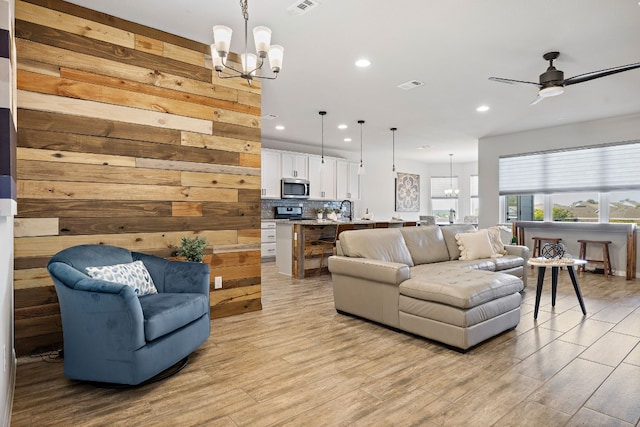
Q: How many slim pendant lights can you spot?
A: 3